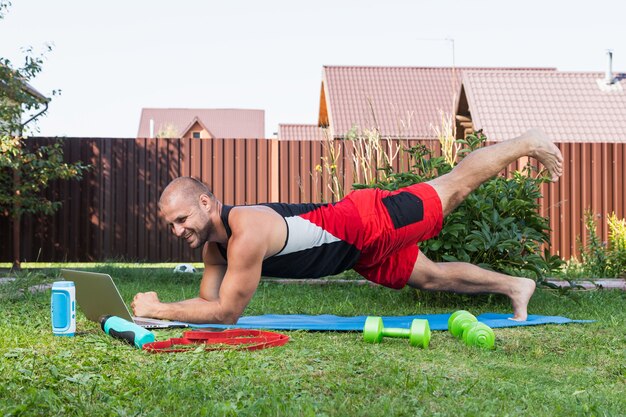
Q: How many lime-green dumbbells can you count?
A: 2